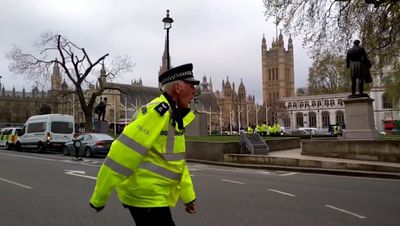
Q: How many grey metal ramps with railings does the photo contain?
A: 1